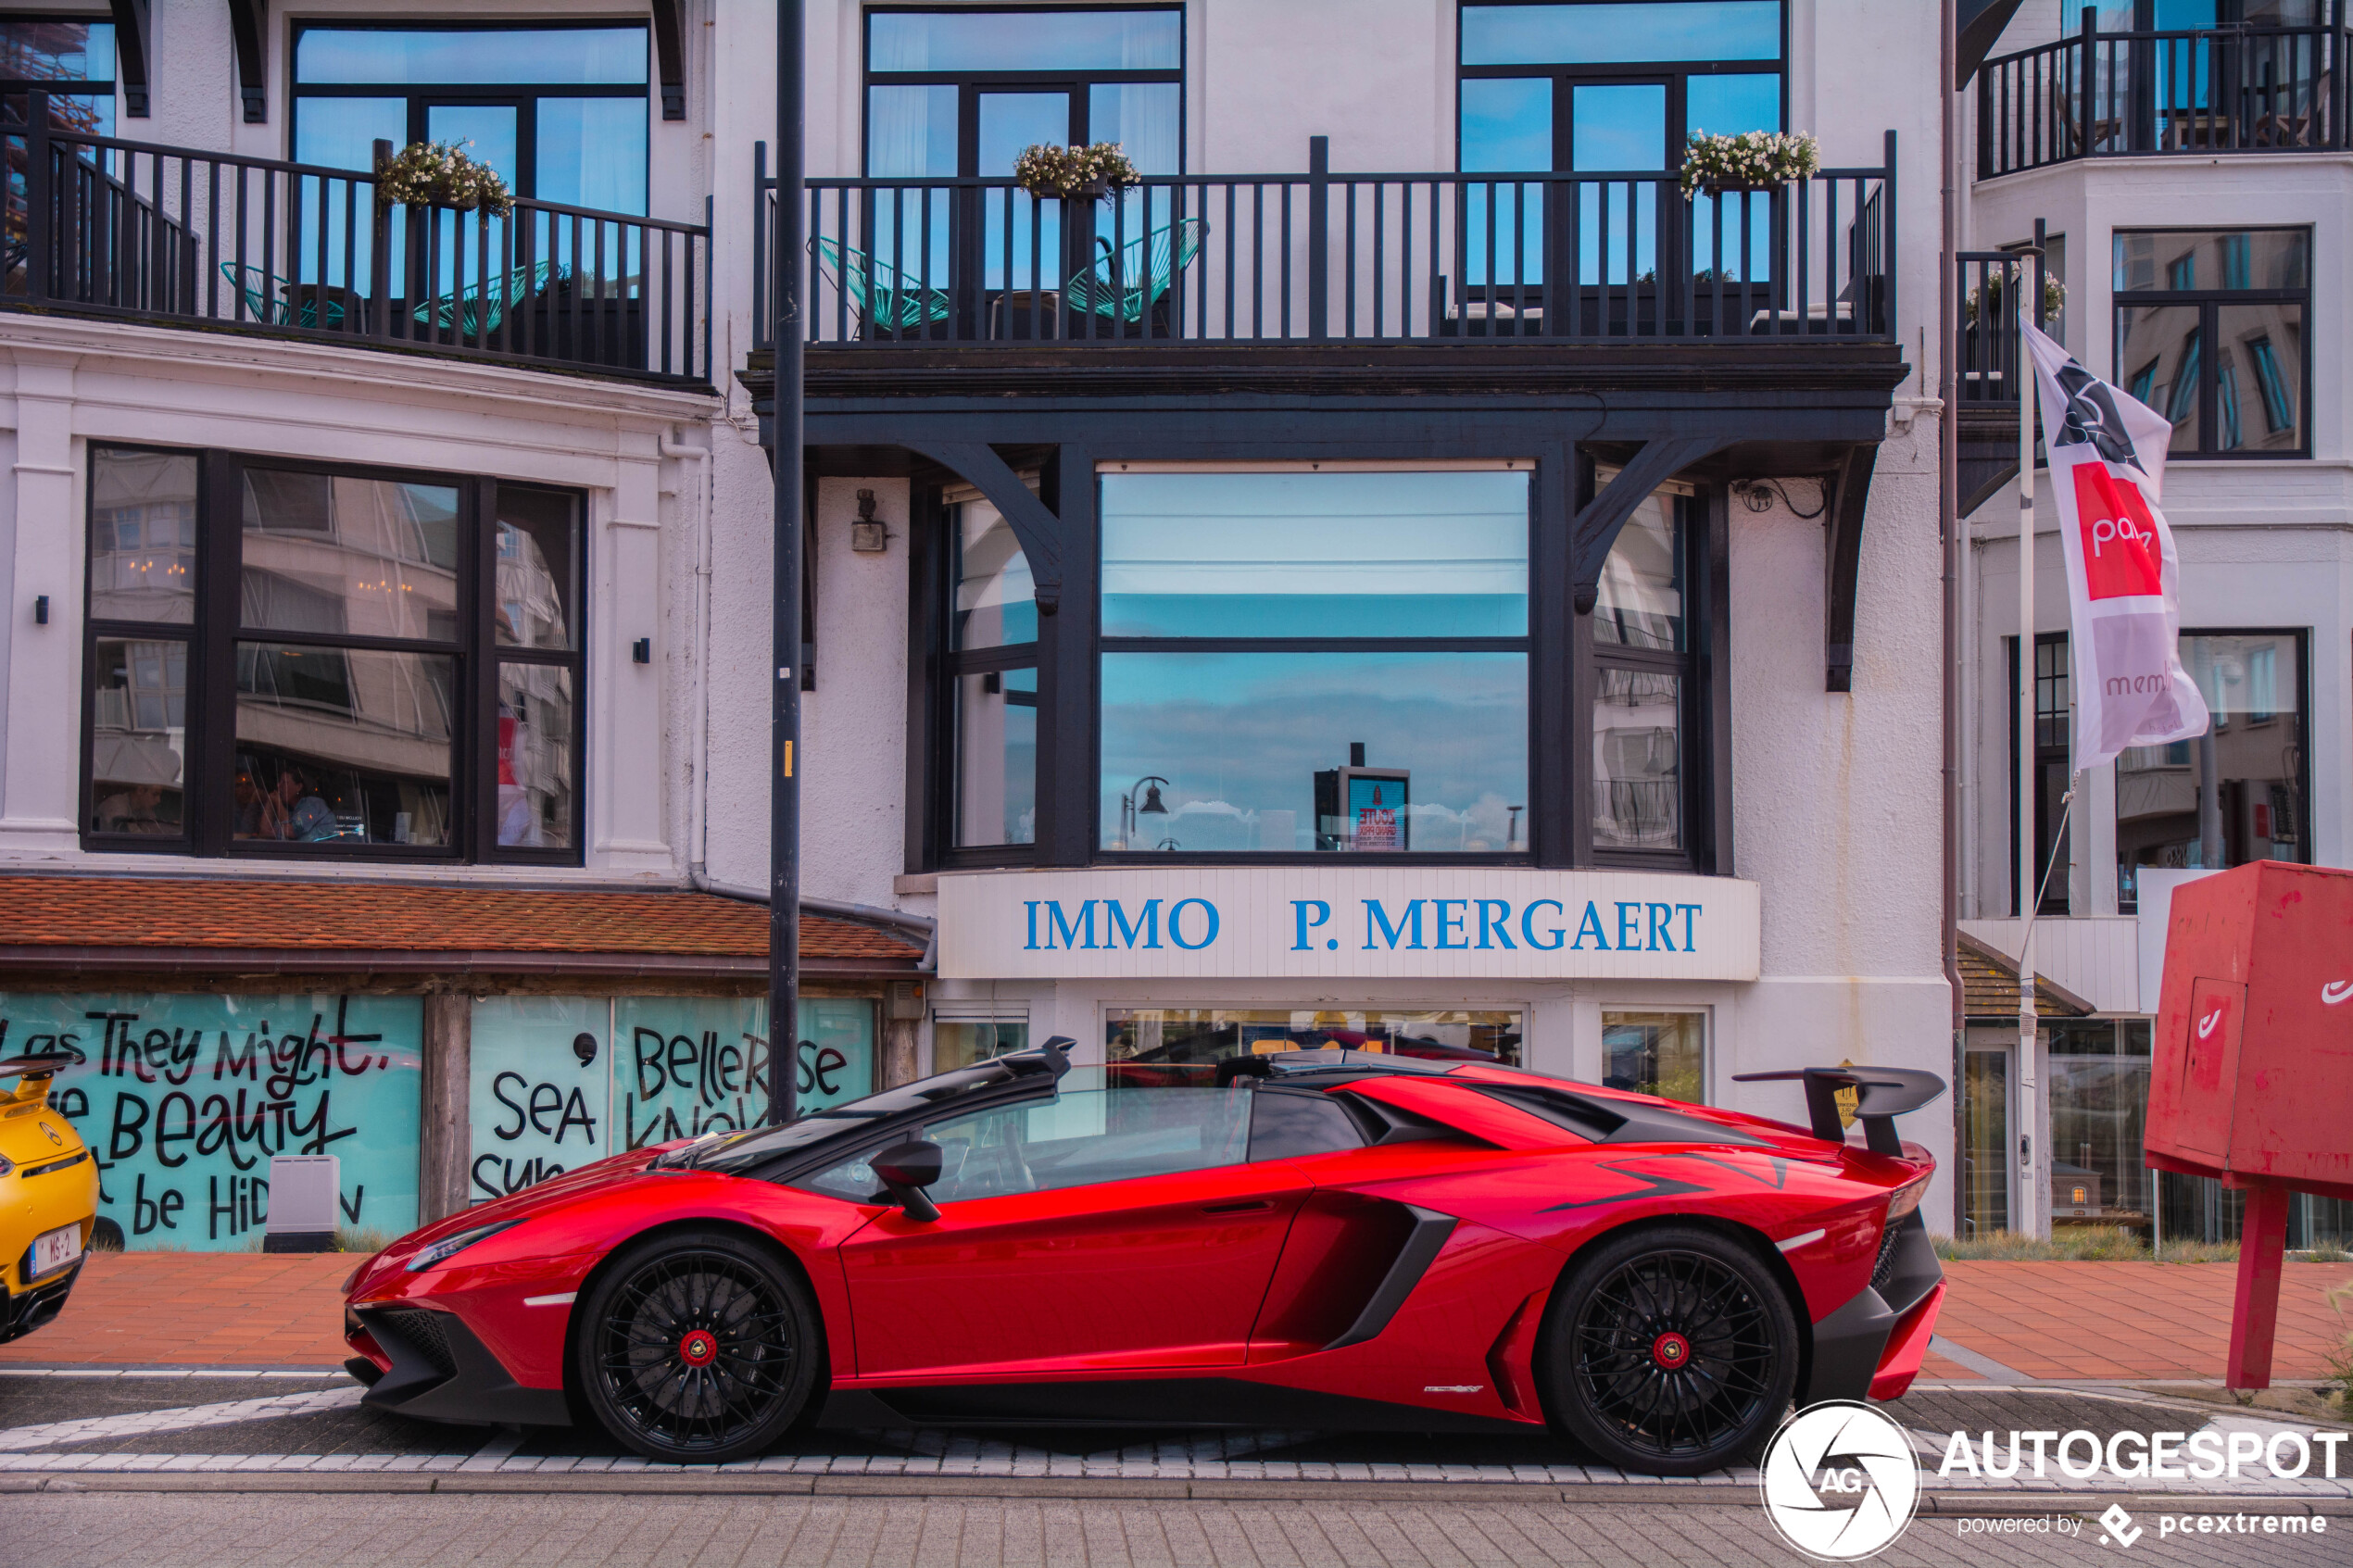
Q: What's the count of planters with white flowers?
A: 4